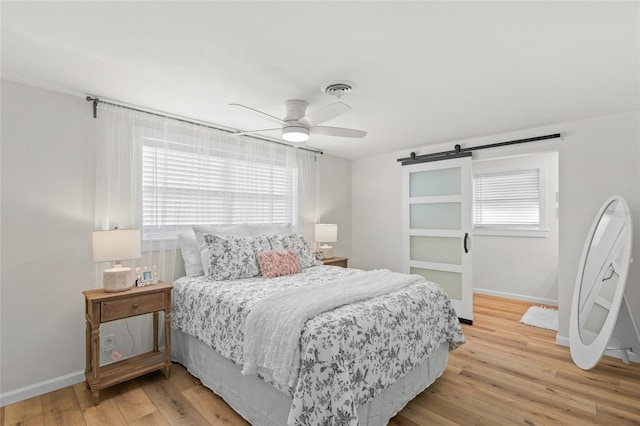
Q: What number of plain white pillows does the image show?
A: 3